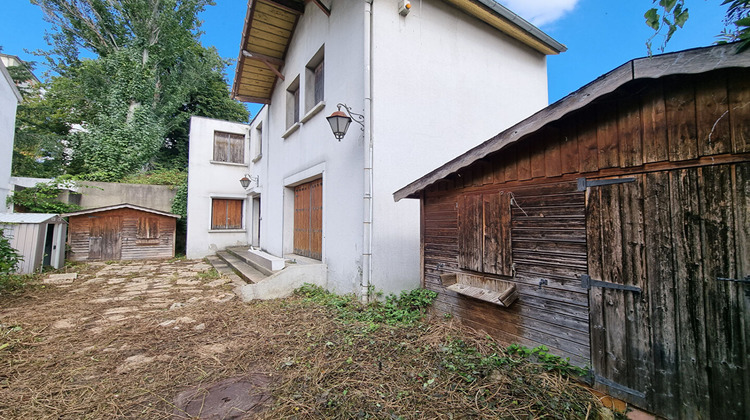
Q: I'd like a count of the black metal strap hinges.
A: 3